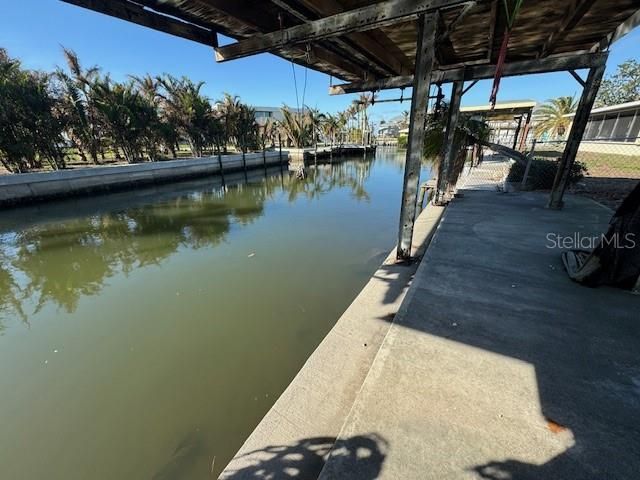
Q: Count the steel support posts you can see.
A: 3